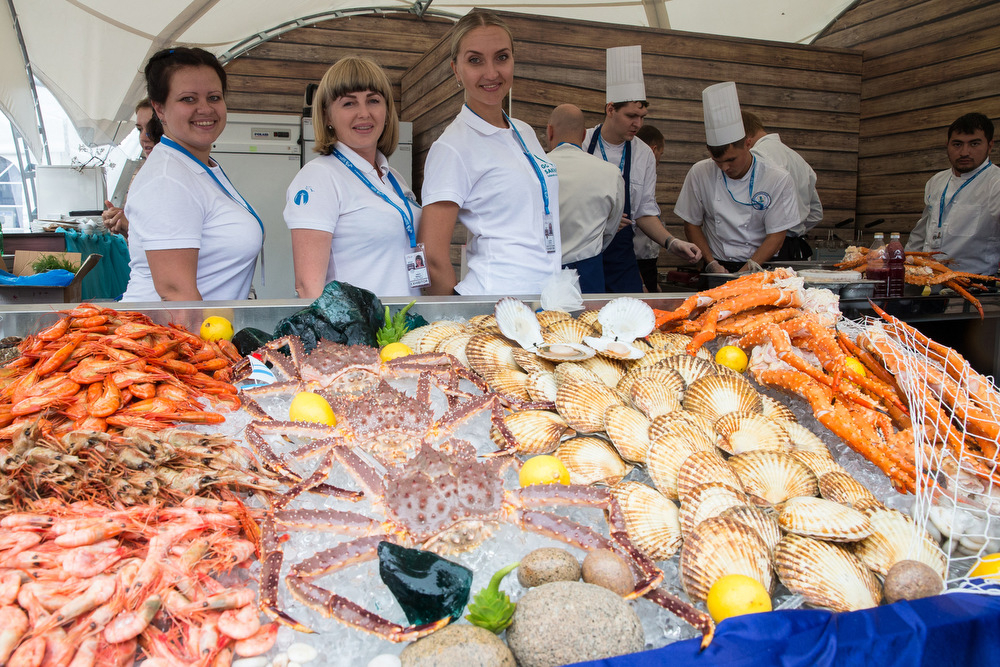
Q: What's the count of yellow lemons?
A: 8